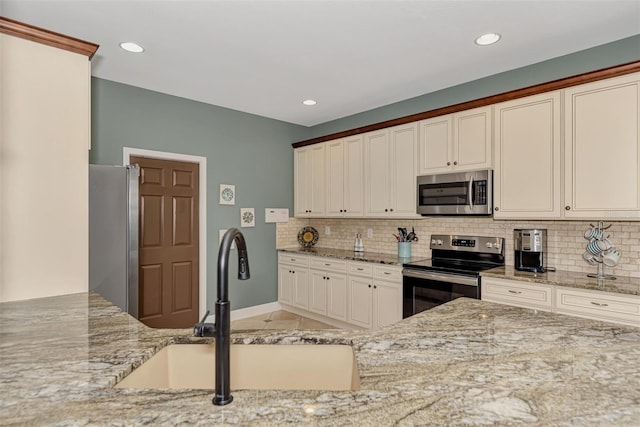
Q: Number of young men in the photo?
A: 0